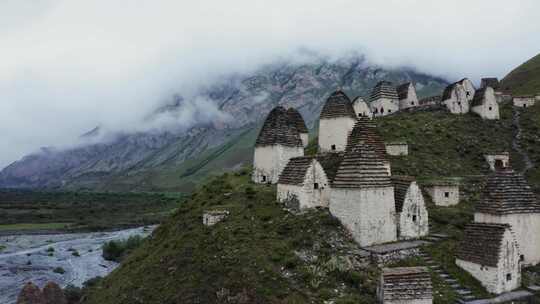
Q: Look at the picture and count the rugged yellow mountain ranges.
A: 0